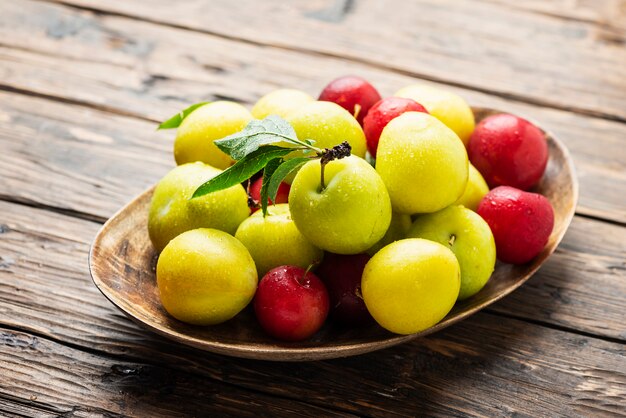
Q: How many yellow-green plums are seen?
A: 13